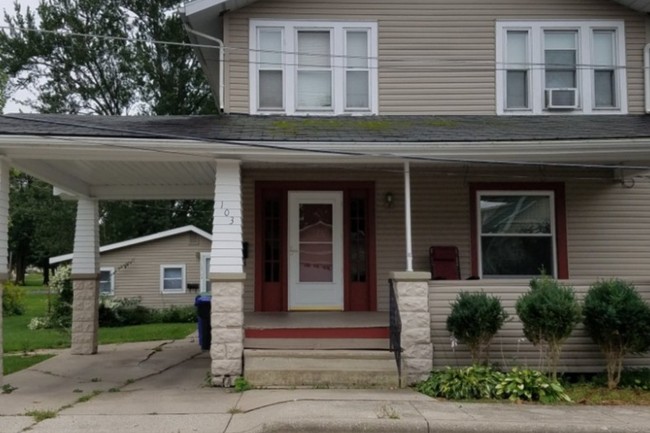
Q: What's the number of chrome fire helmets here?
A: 0